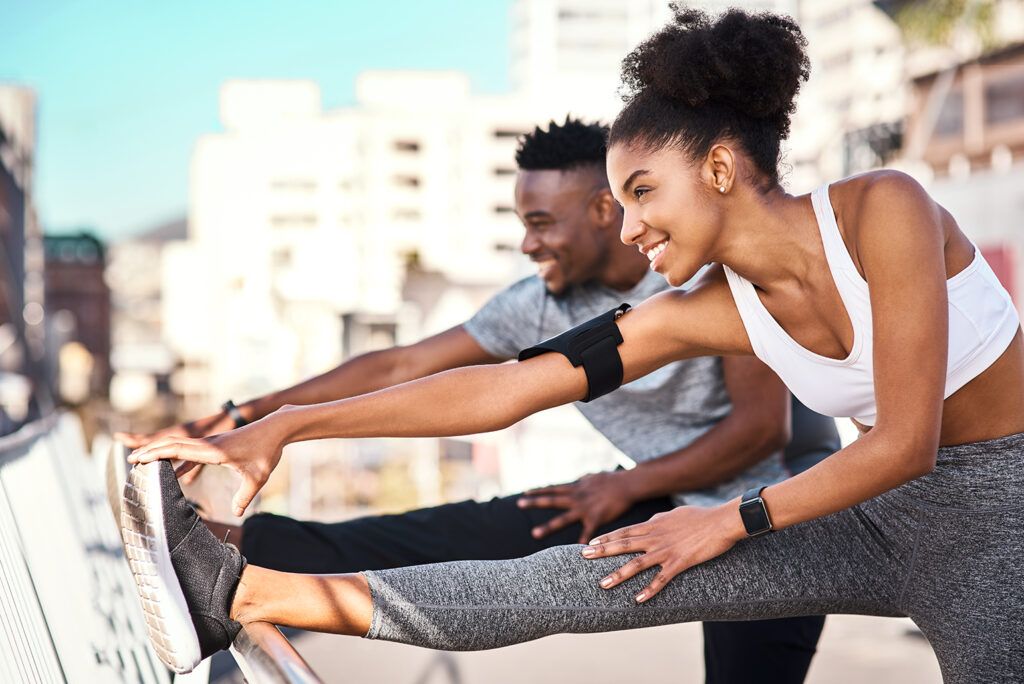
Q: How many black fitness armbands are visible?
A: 1